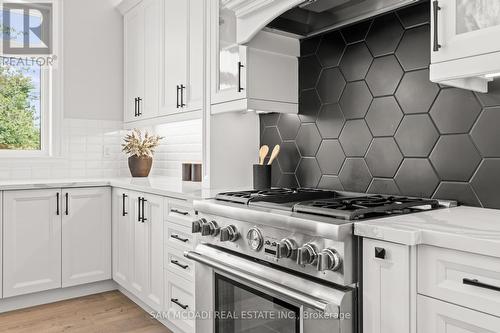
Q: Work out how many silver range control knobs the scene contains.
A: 6